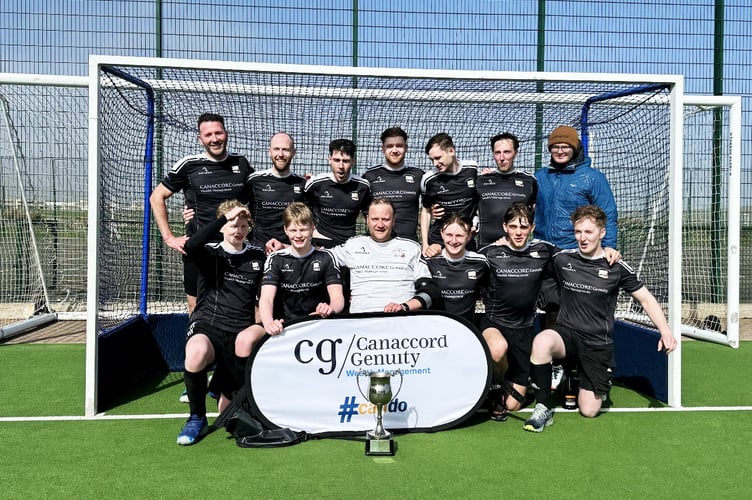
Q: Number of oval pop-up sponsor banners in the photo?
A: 1